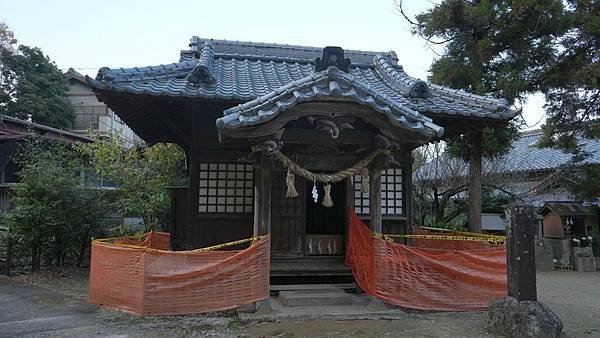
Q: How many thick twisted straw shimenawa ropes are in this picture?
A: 1